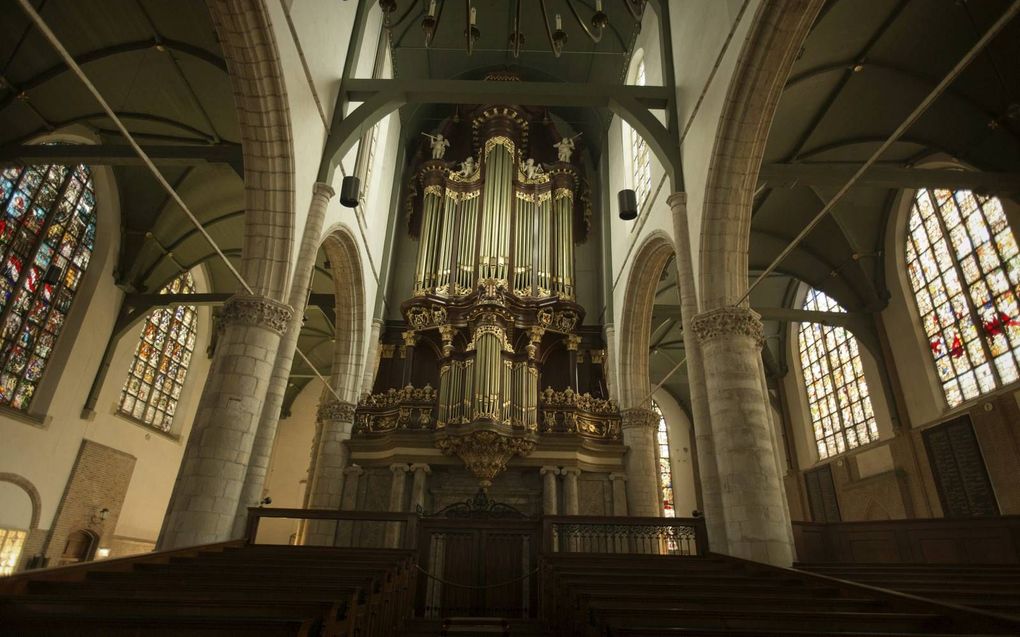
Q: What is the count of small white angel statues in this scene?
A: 4